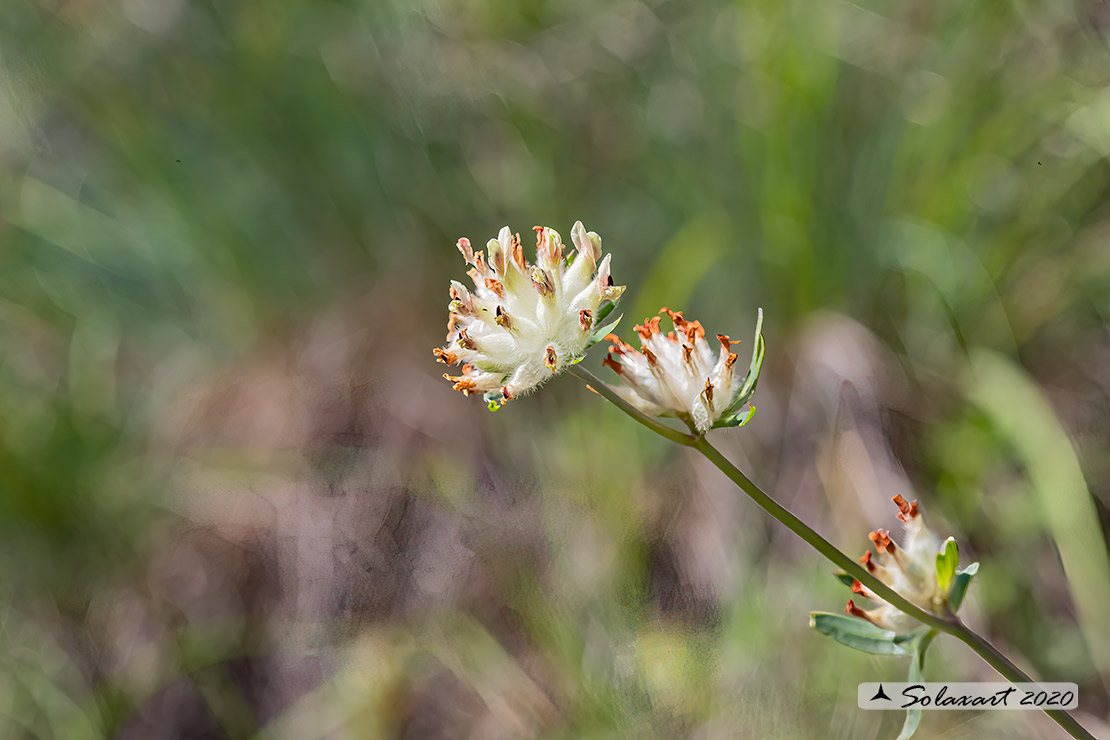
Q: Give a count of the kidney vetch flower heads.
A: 3